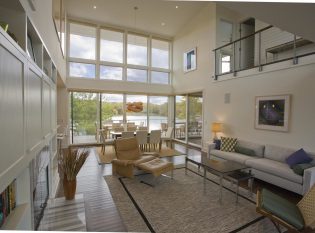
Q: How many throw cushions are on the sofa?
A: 5